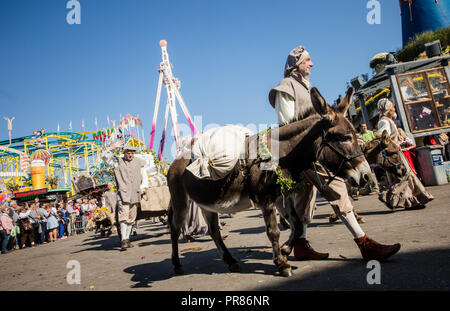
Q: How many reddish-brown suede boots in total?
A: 2